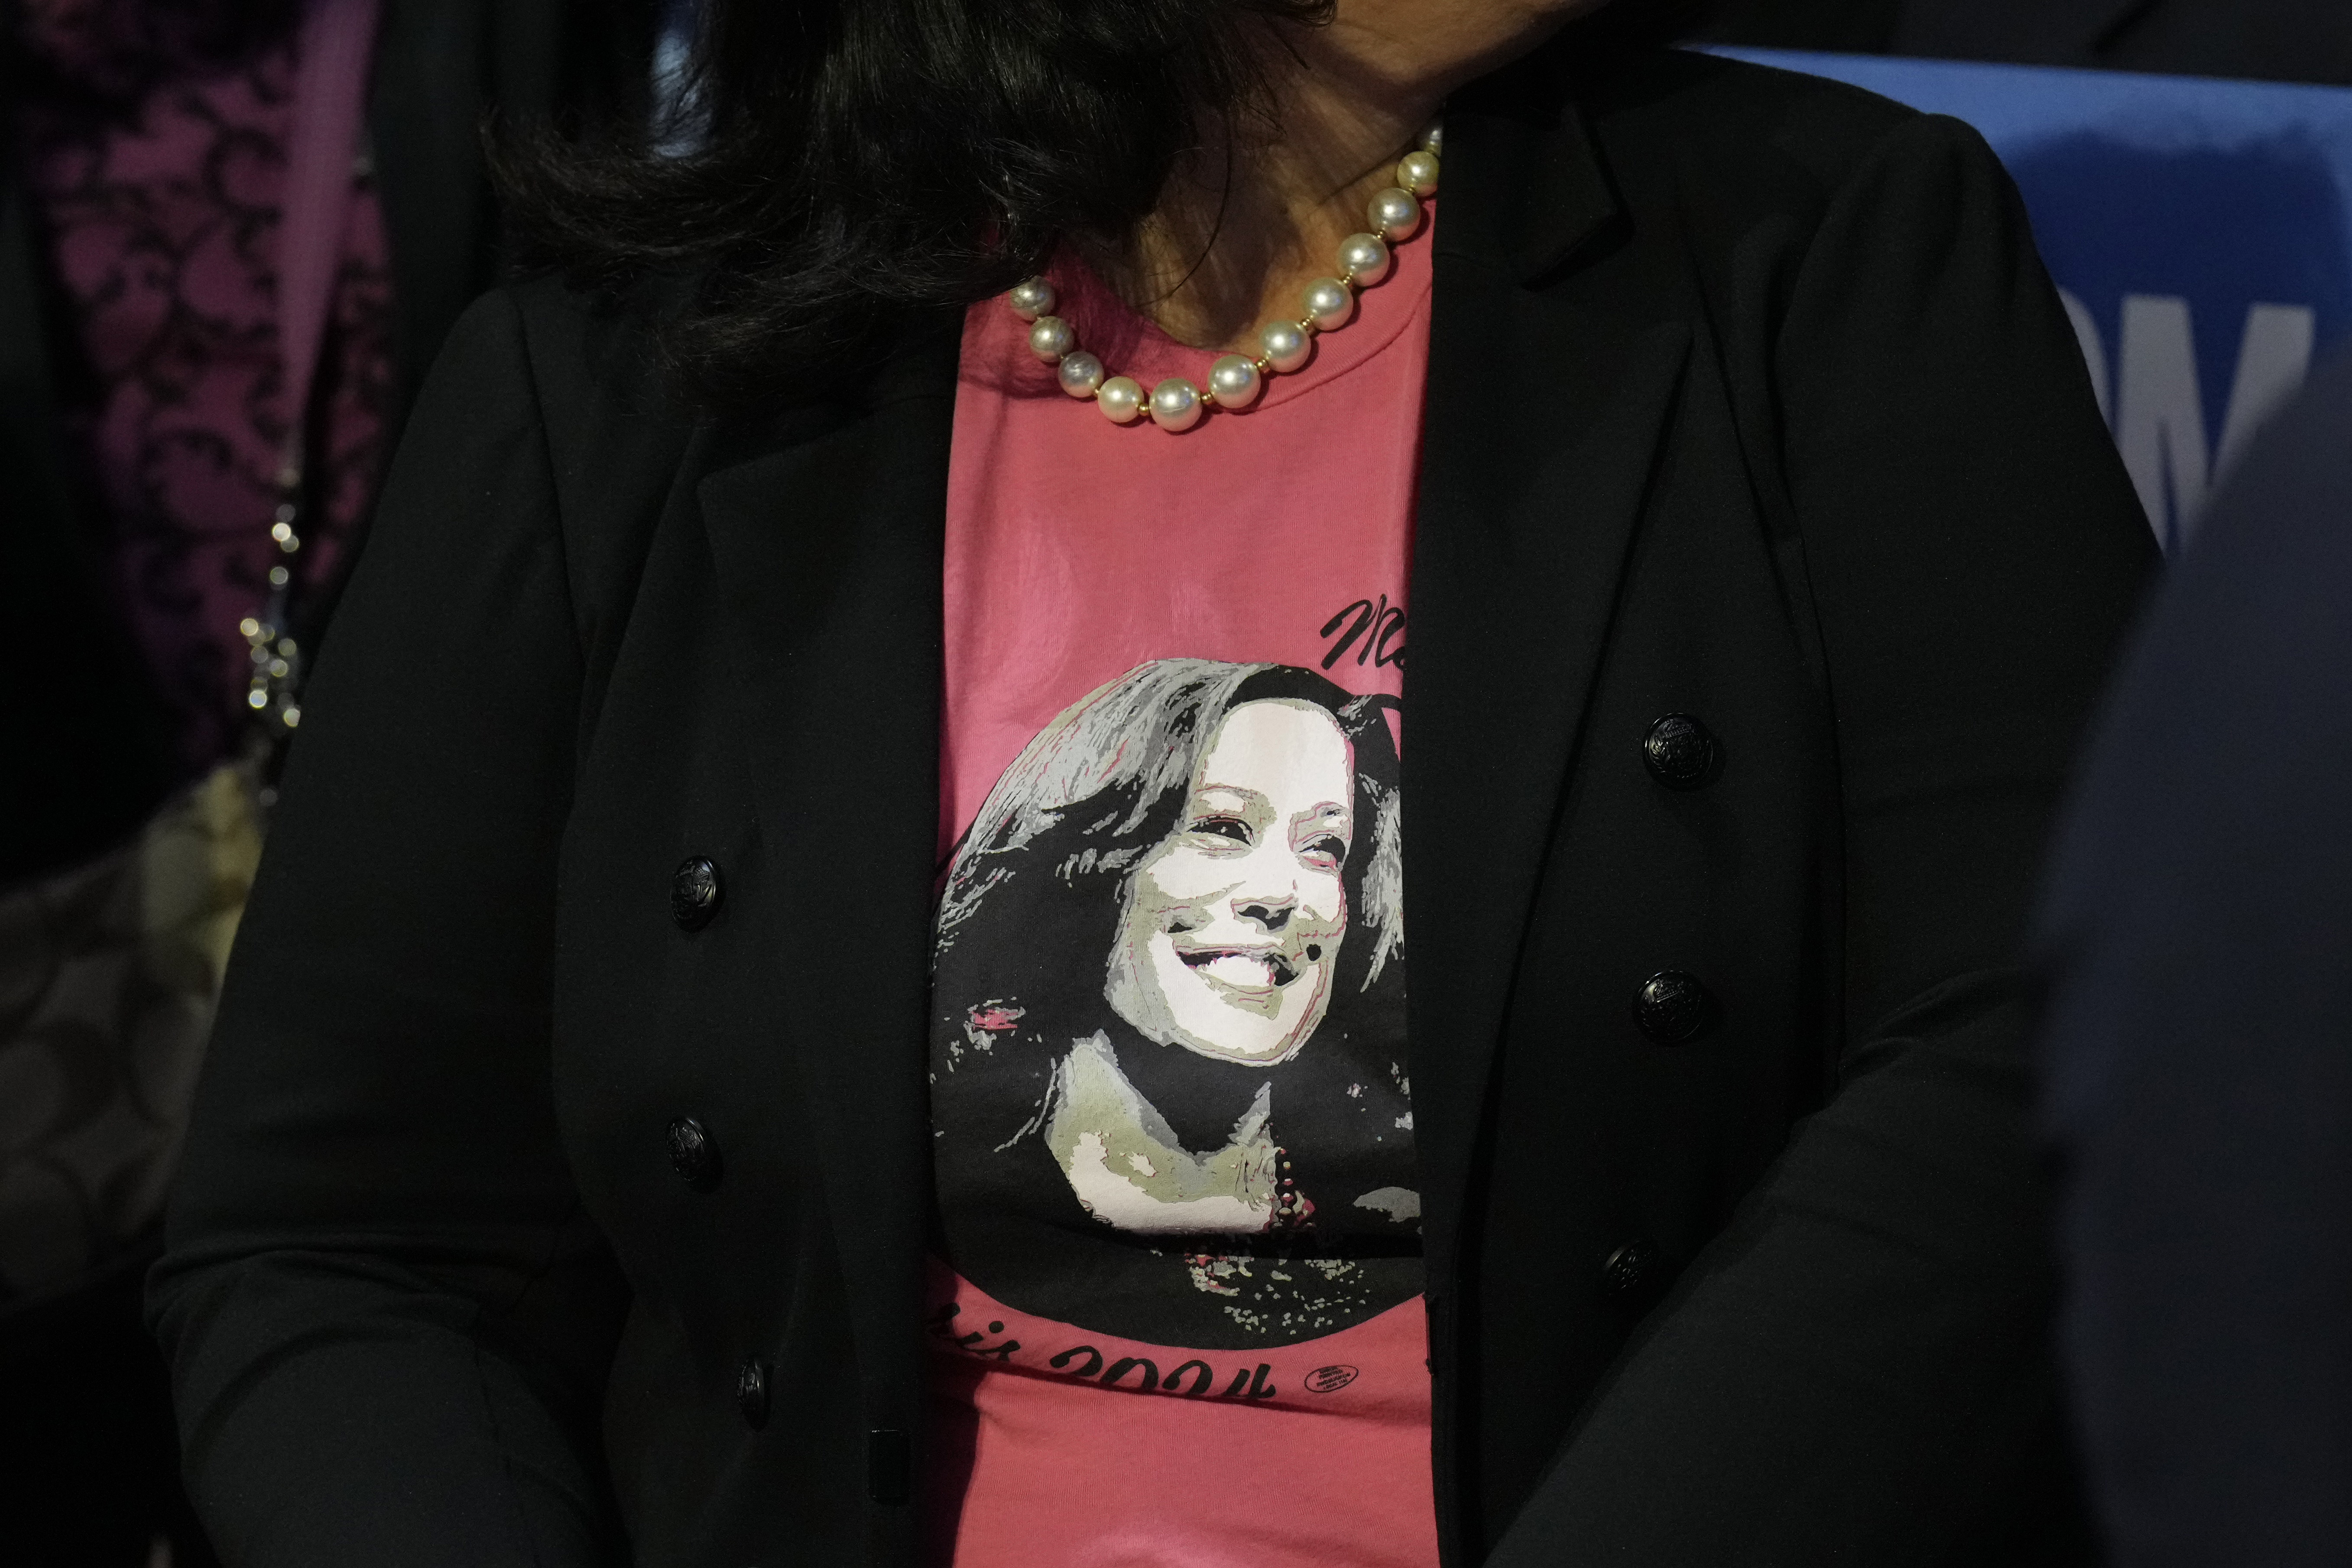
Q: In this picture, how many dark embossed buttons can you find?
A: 6